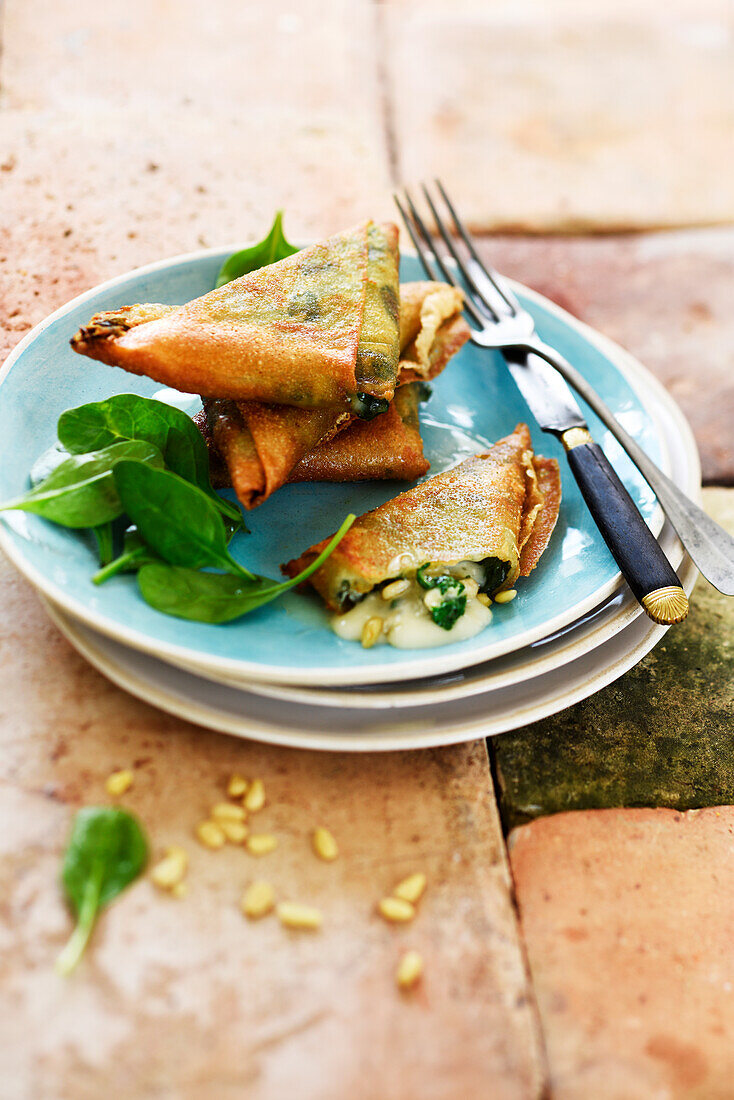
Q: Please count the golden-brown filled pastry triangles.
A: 4